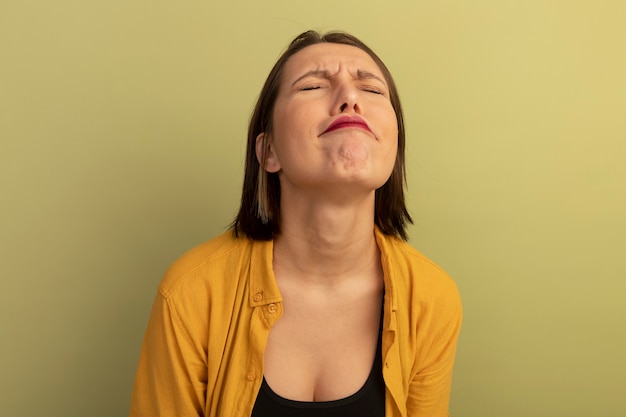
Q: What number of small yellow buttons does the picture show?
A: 3